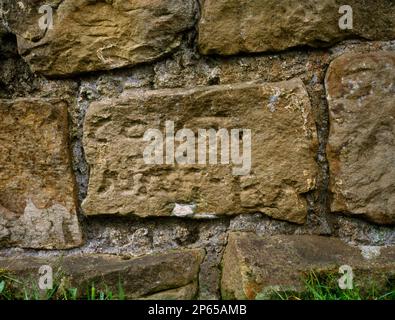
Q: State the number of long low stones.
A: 2